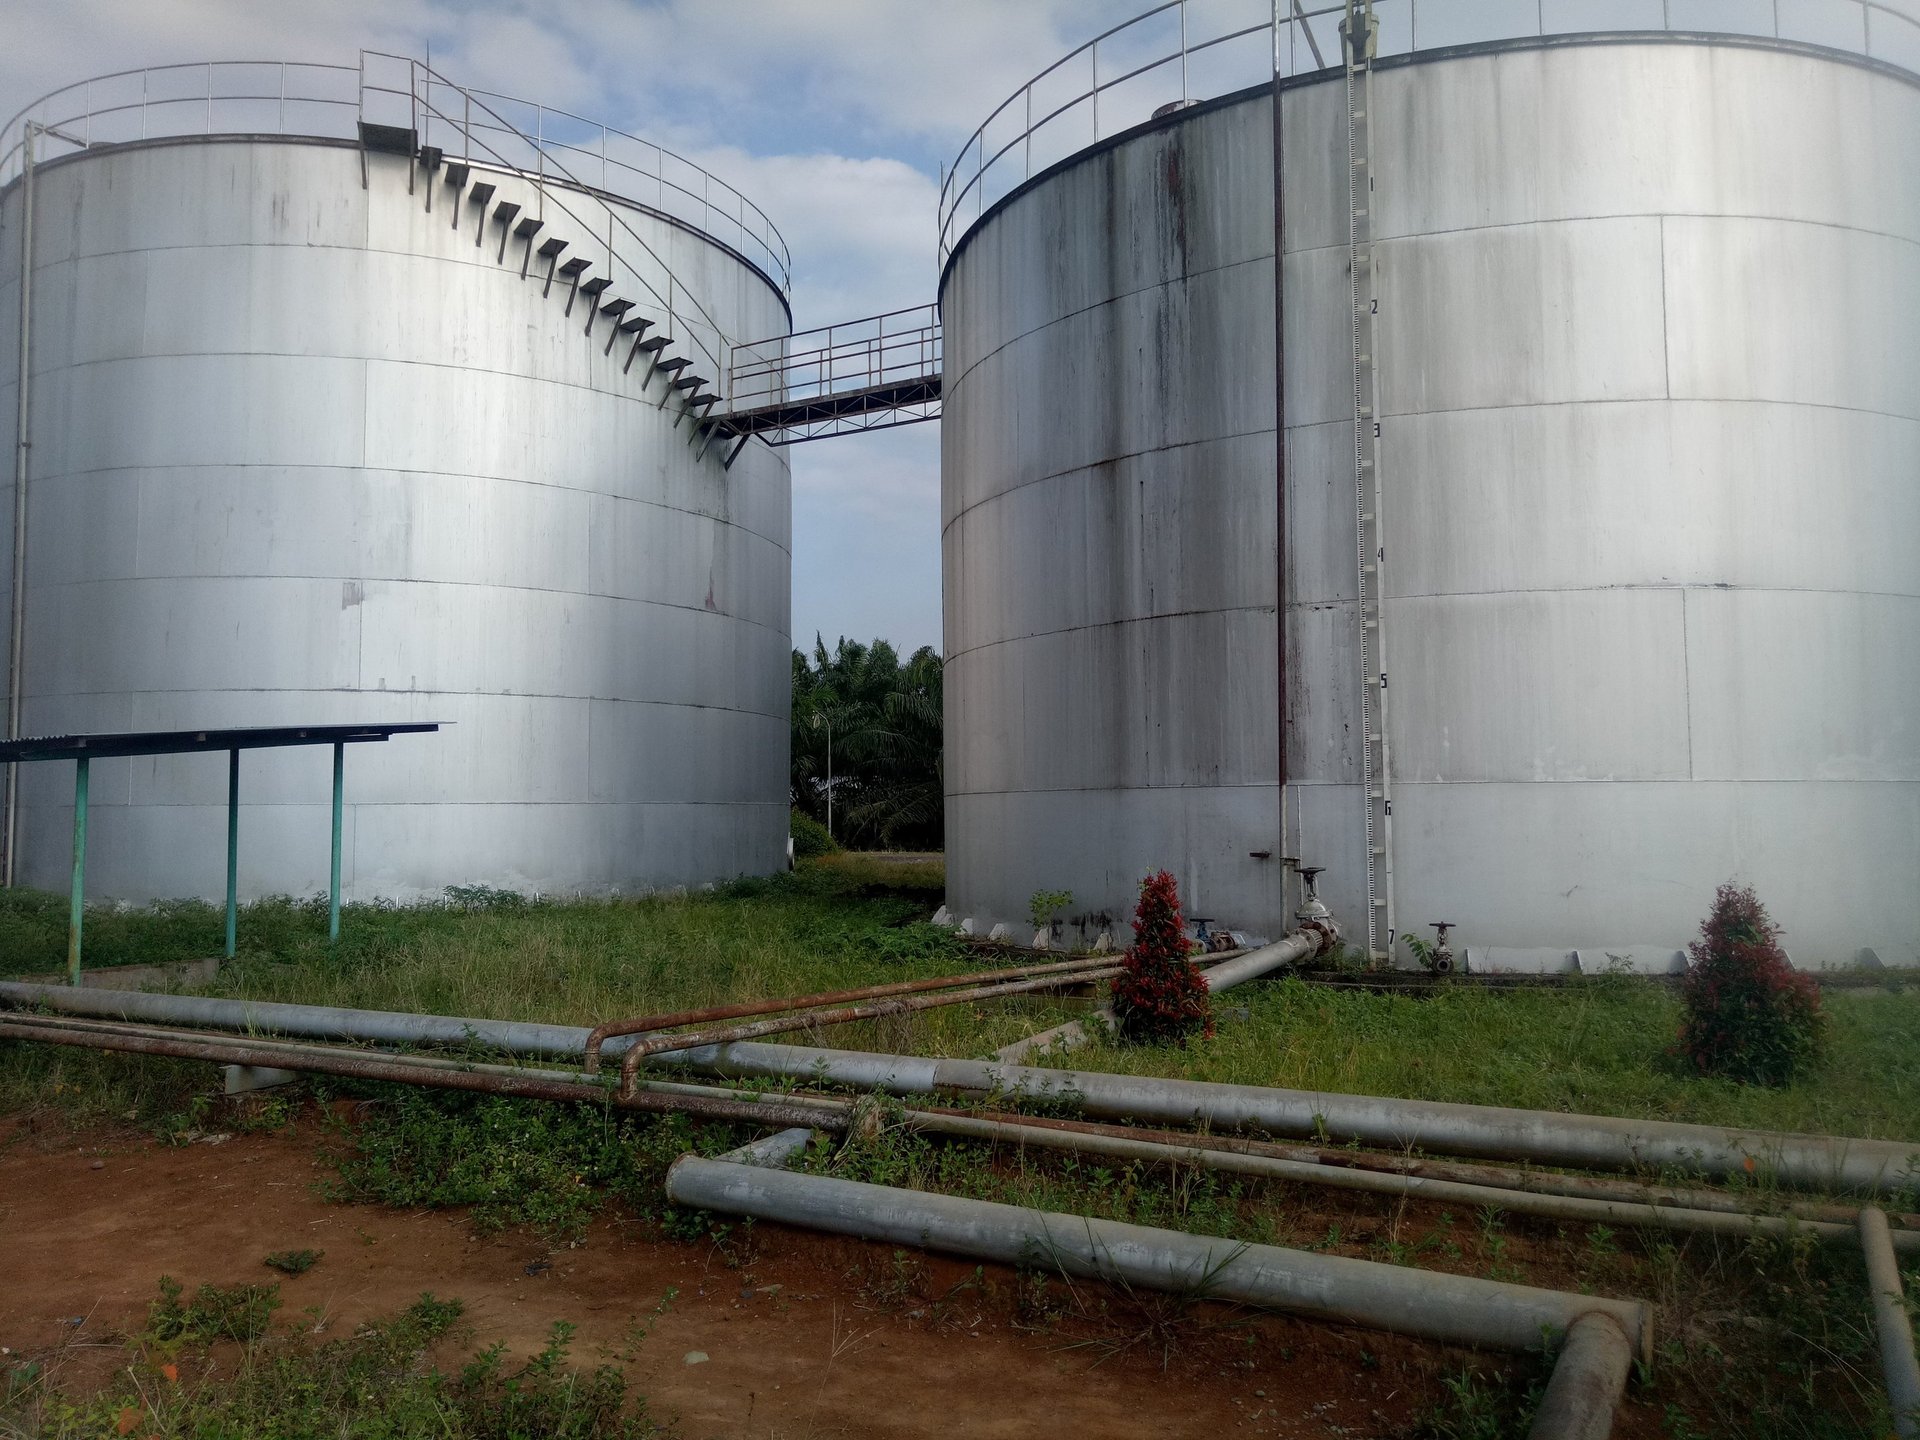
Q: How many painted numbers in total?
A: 7